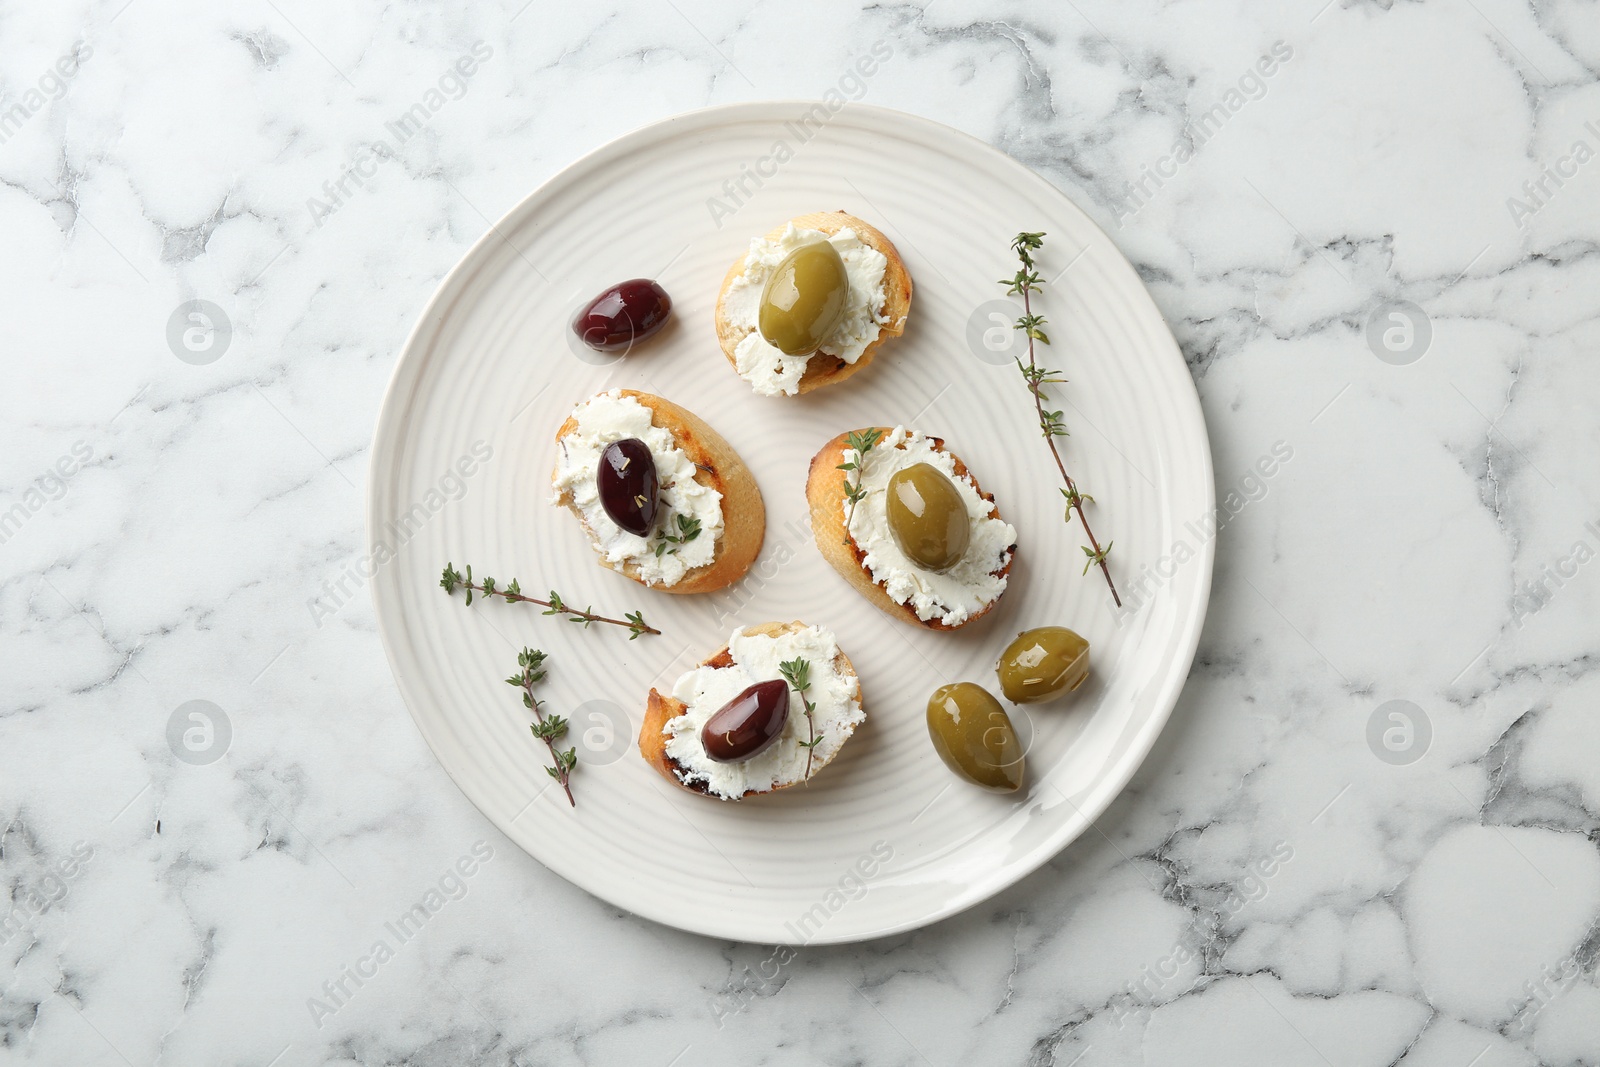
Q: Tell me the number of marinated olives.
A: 7